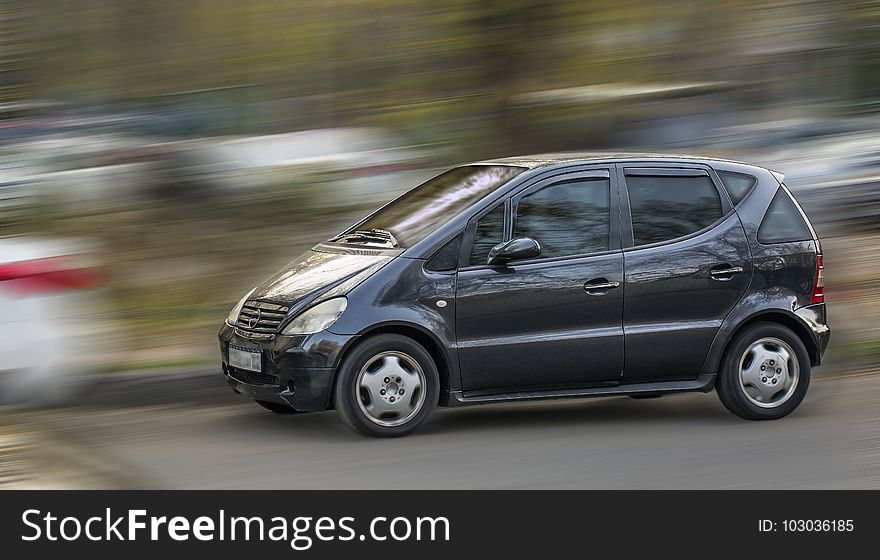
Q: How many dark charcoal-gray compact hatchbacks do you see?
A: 1